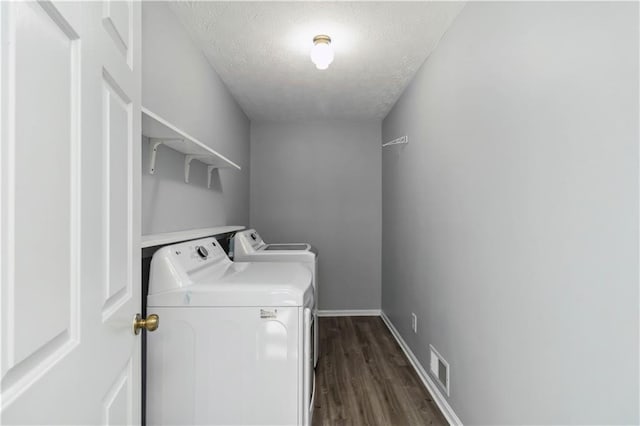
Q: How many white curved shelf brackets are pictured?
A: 3